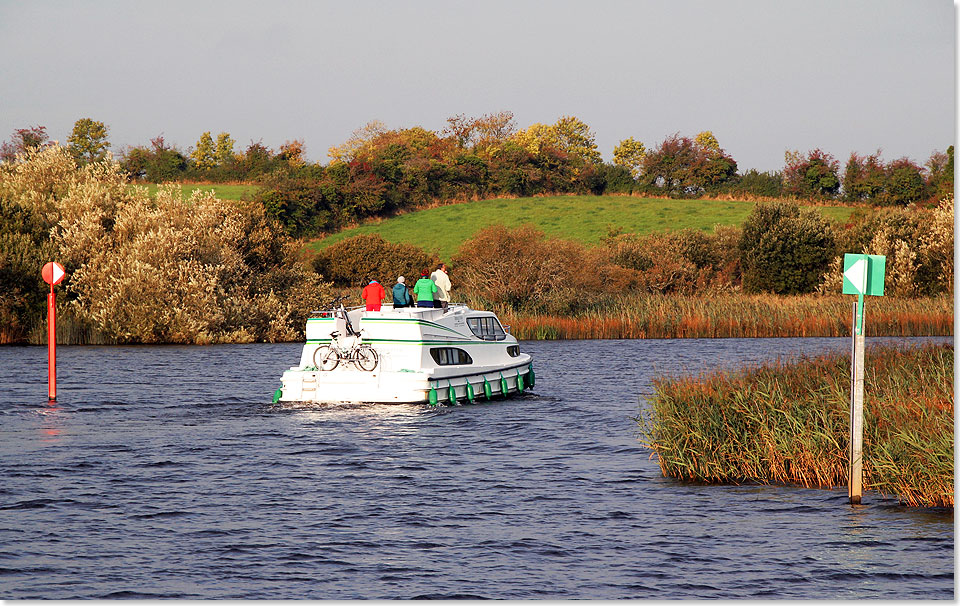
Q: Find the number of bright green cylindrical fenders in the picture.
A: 8